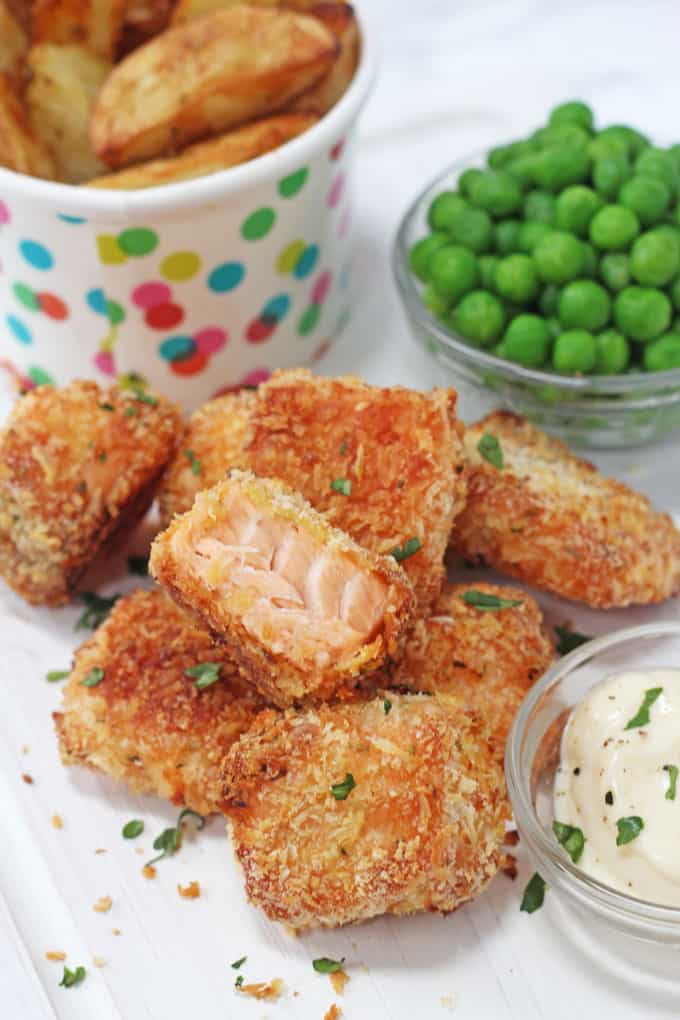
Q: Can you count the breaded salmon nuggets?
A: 8